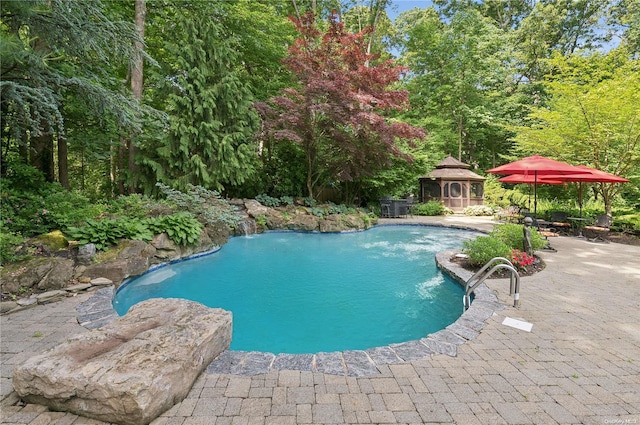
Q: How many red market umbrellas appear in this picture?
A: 3